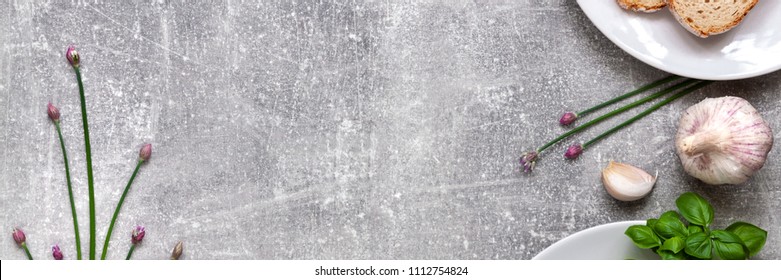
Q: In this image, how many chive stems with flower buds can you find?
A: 10